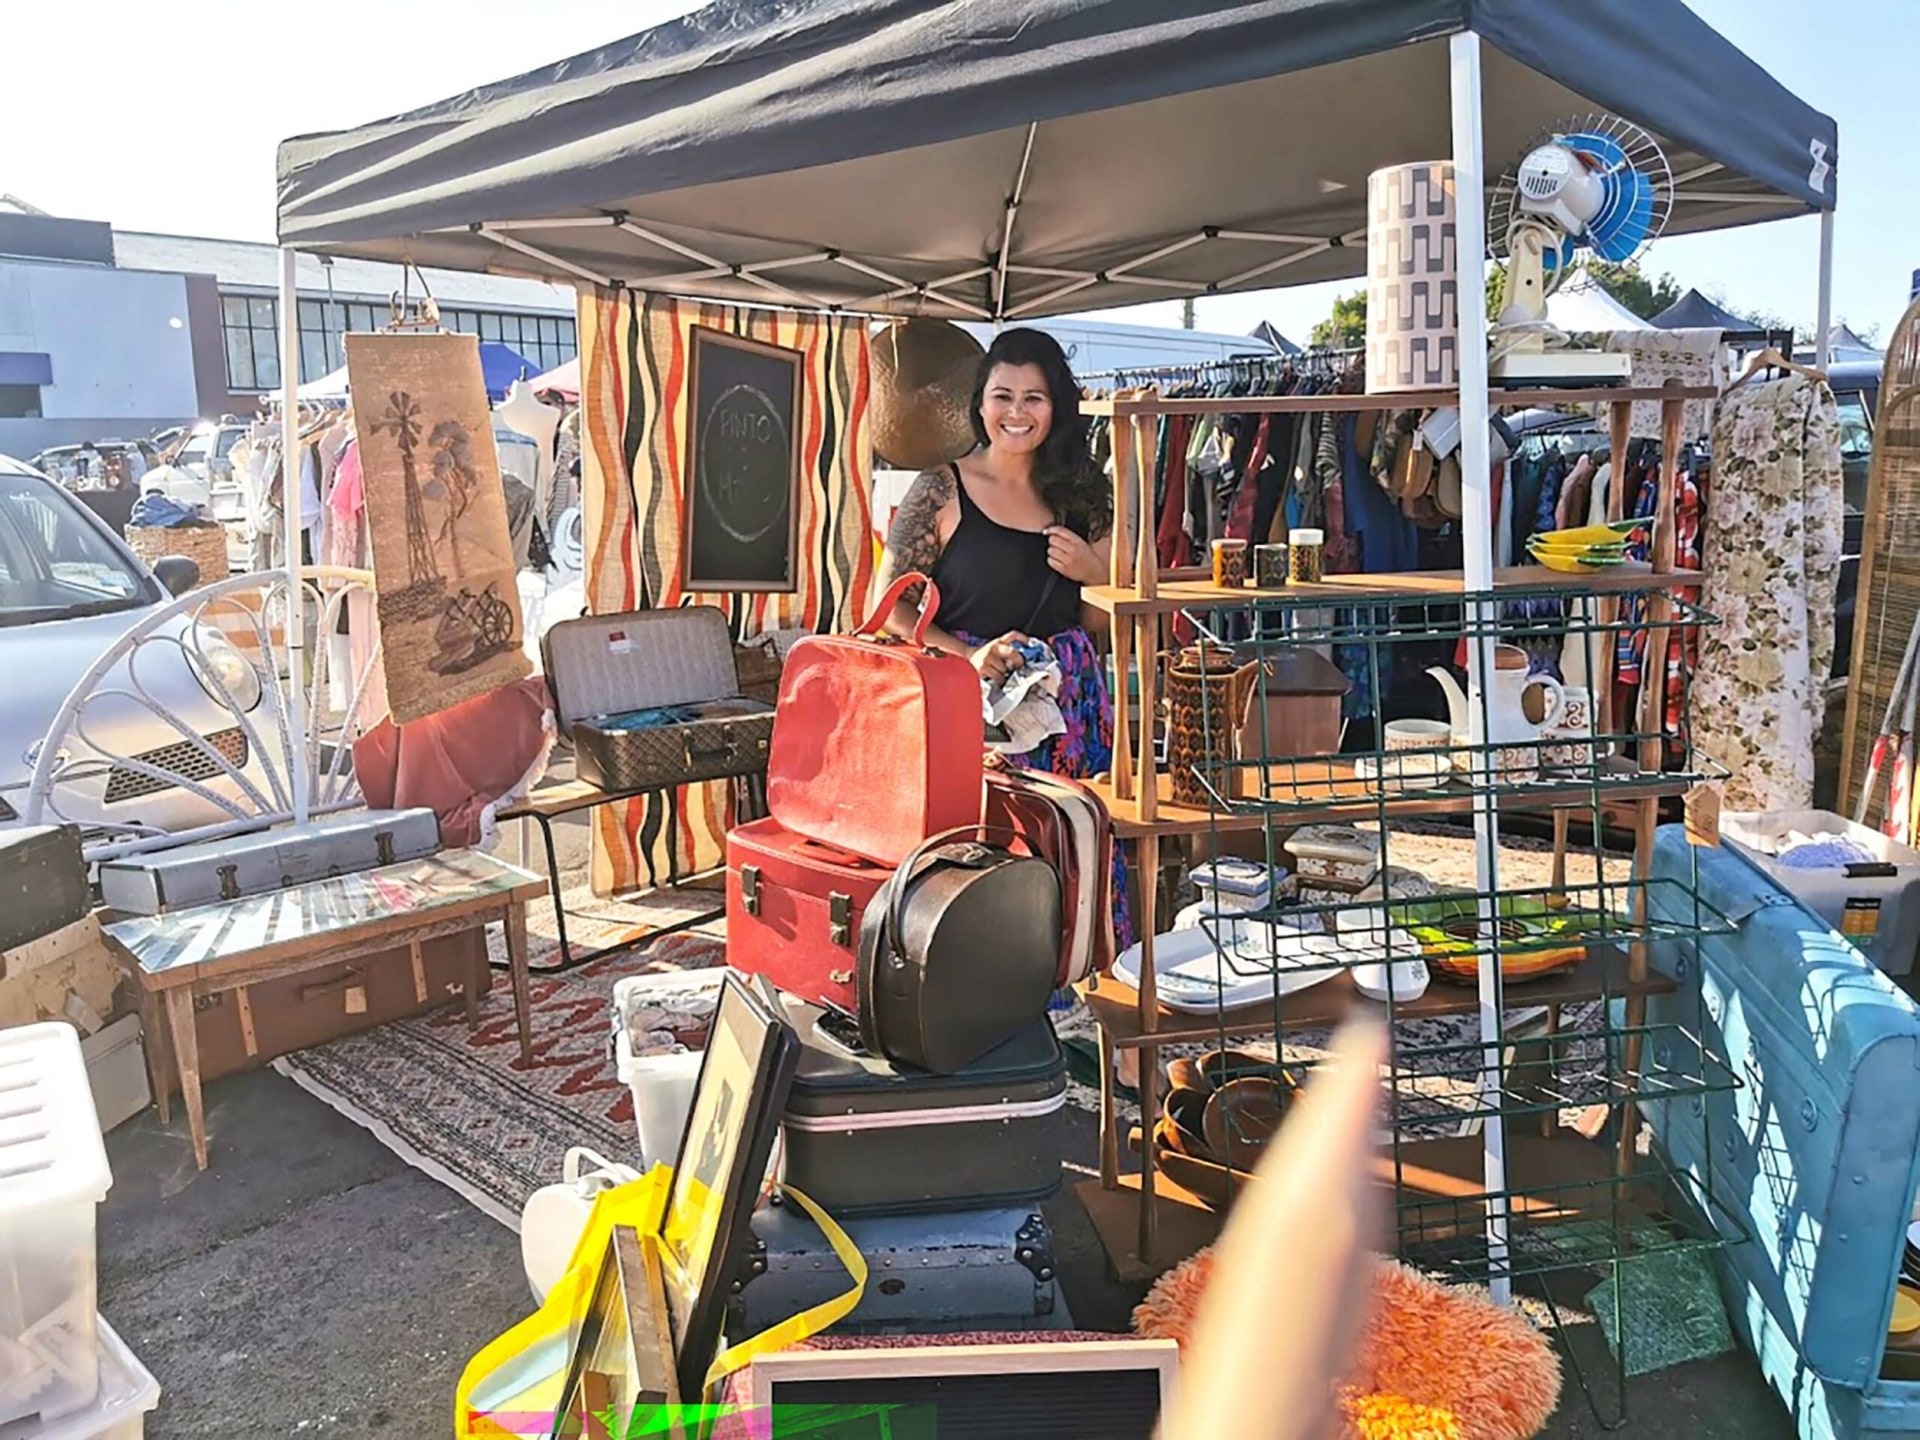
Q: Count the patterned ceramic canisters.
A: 3